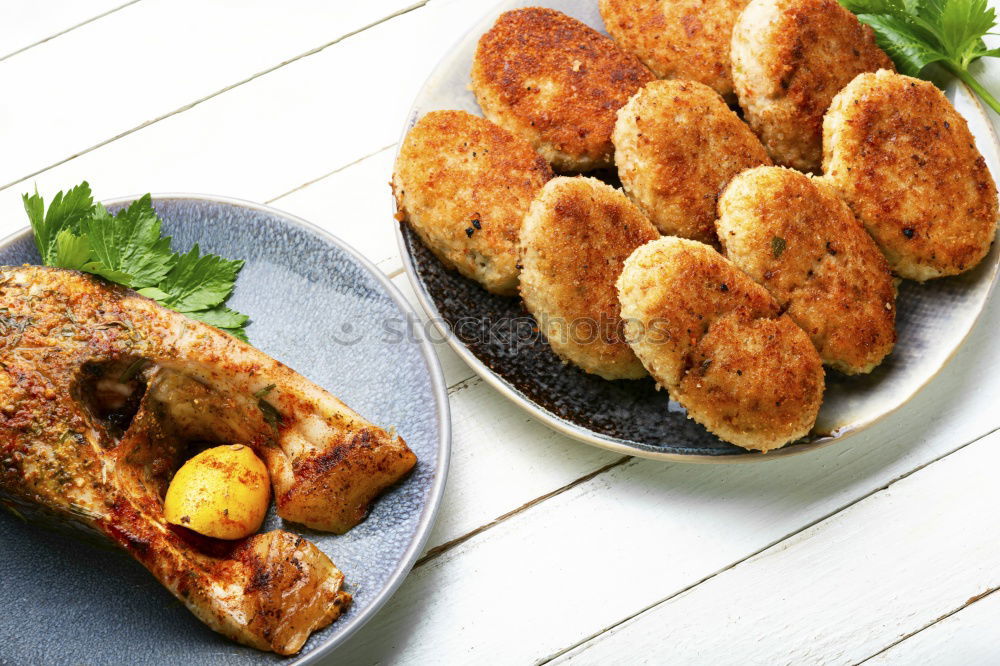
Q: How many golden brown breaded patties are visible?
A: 9